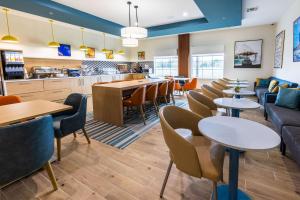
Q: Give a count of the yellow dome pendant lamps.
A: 5